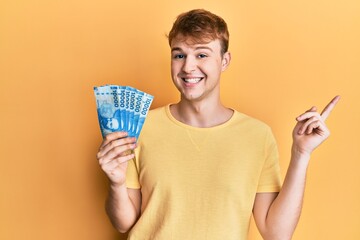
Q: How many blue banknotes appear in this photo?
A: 6